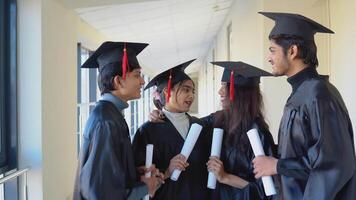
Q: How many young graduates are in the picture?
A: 4